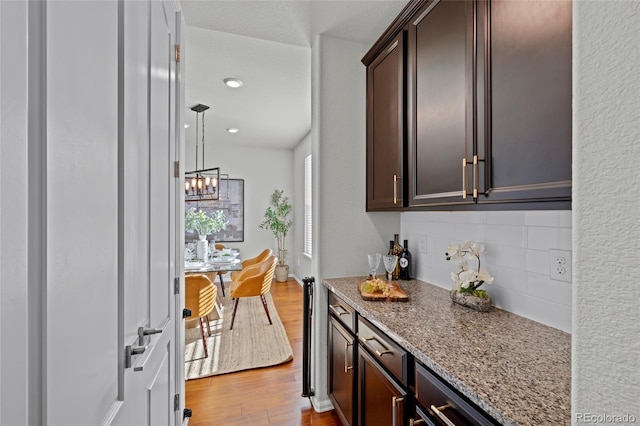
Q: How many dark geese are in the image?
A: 0